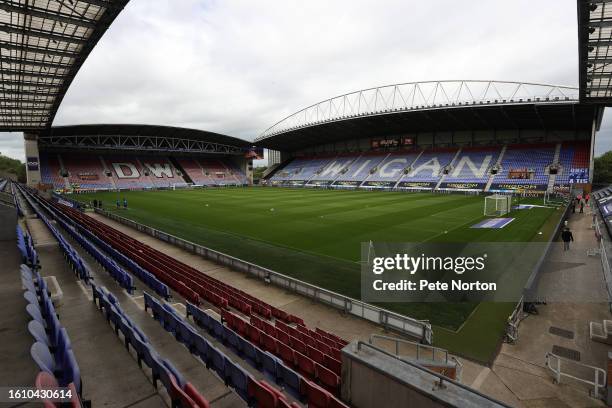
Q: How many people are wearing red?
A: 2